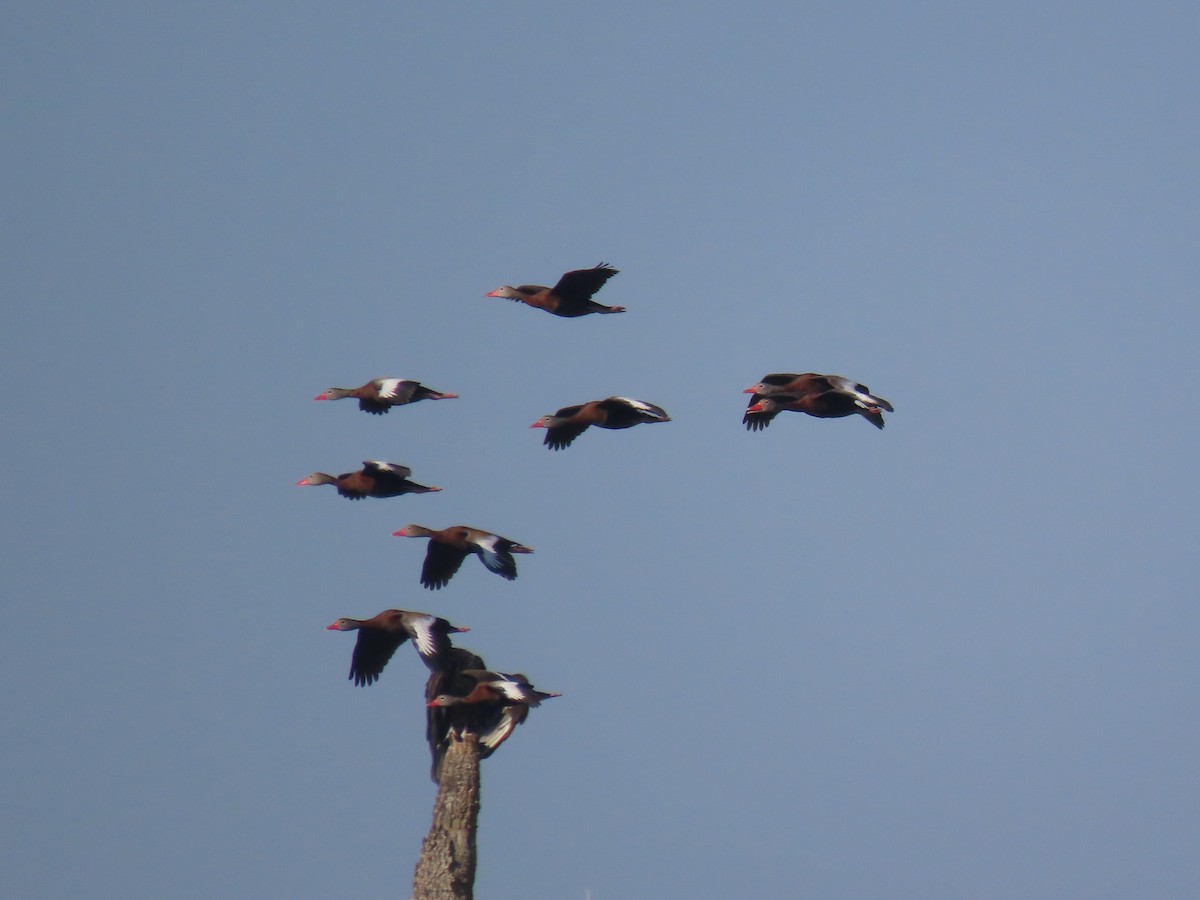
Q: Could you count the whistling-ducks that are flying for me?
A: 9